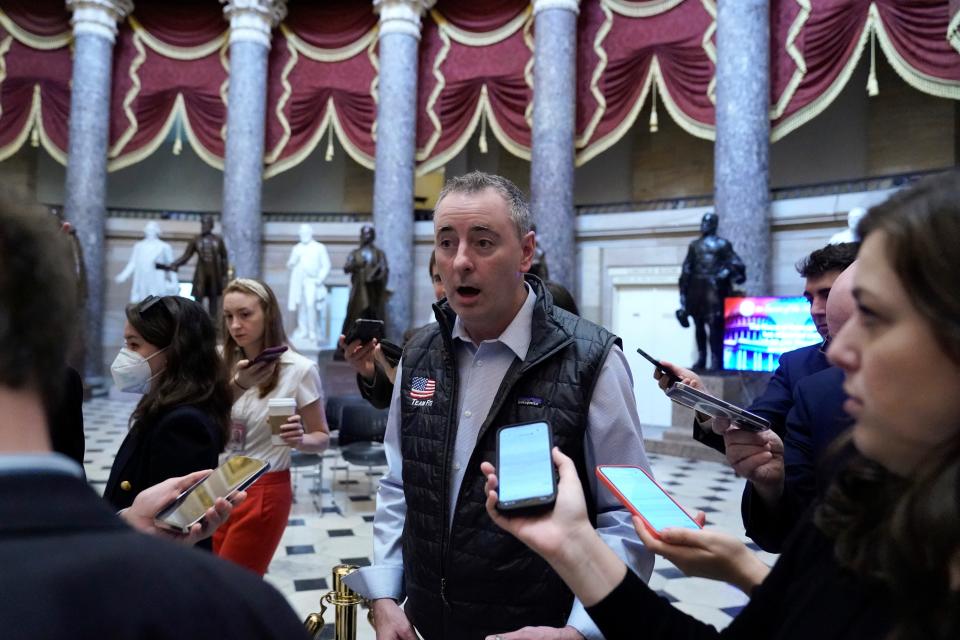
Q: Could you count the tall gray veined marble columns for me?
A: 5